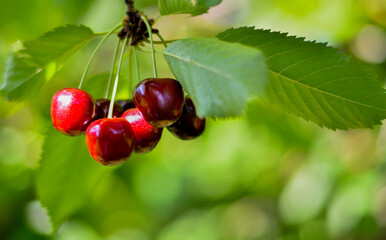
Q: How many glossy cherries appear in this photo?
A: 7